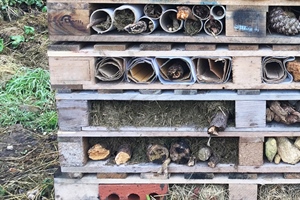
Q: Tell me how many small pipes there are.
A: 9